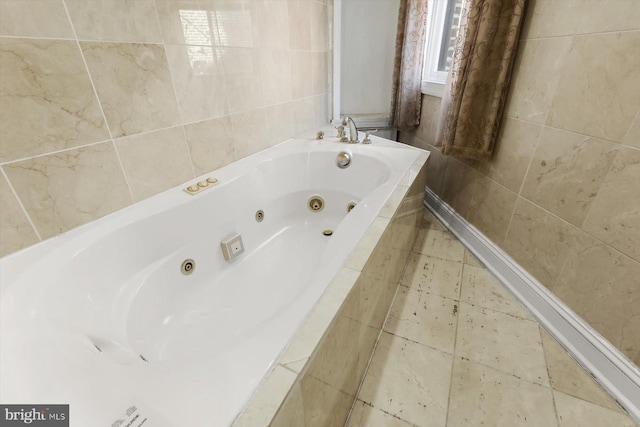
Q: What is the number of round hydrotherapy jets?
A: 4